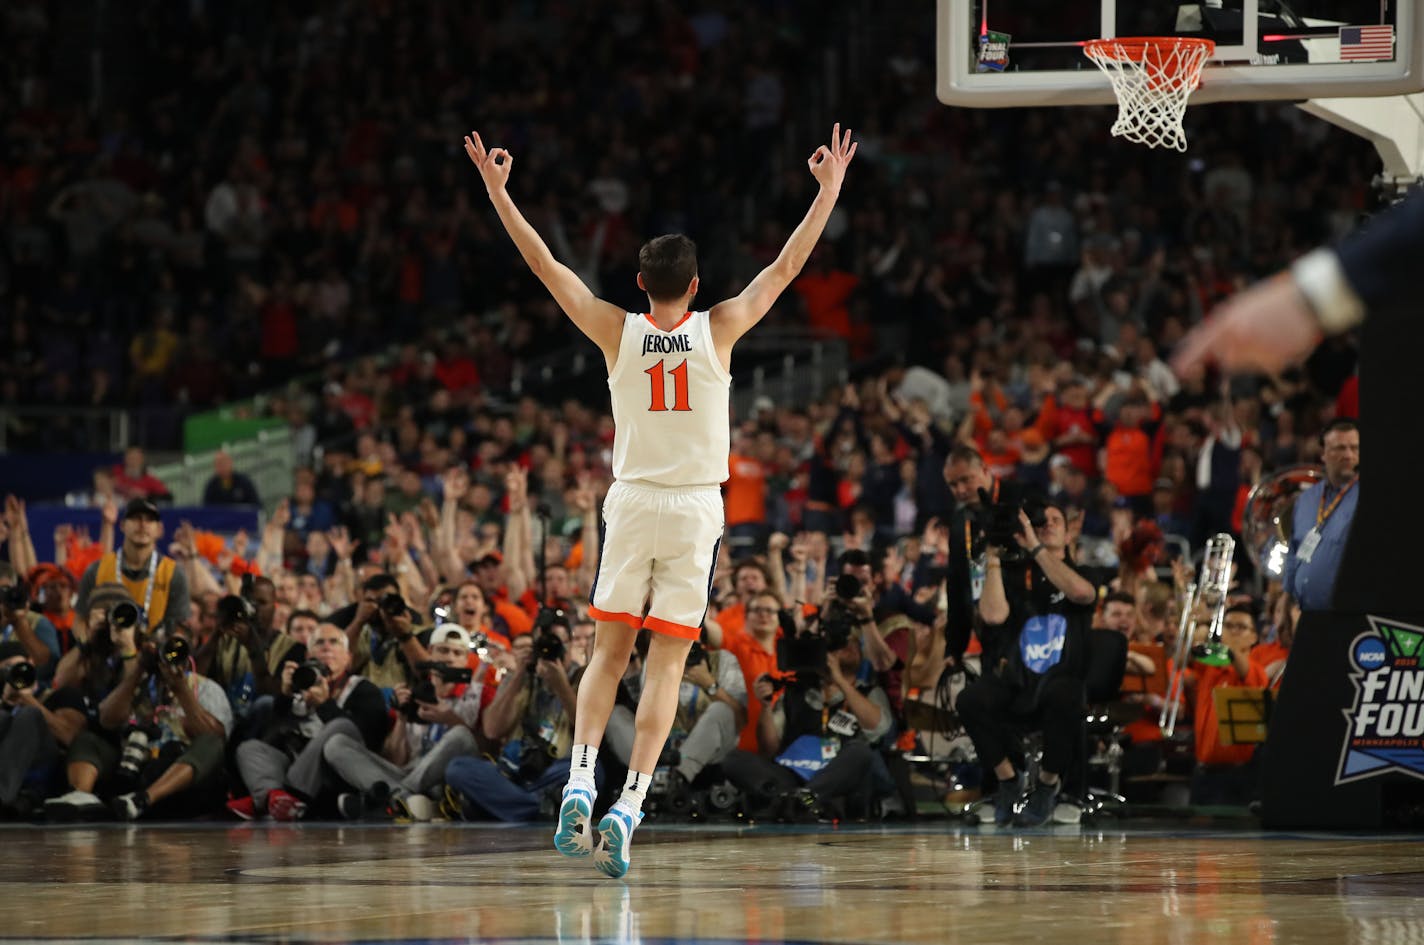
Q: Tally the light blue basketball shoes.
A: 2